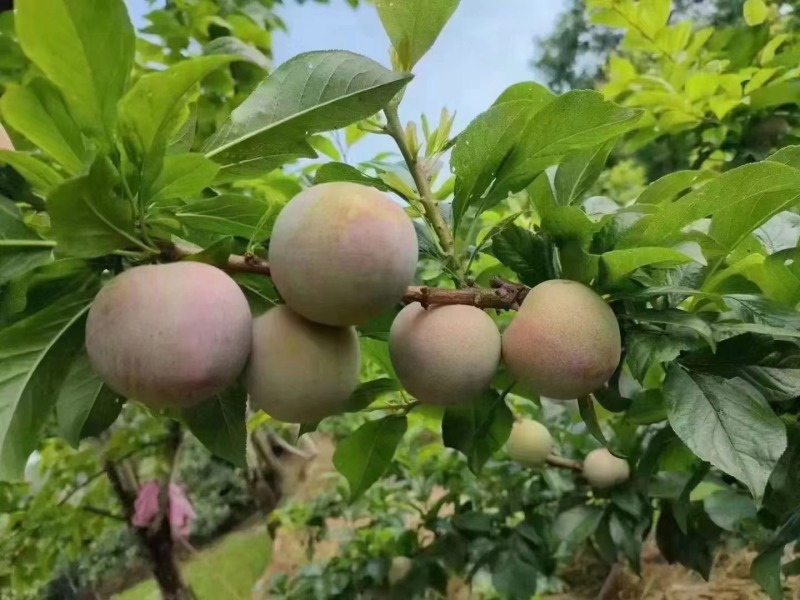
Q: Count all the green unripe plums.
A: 2